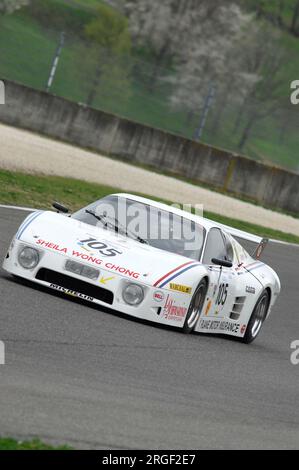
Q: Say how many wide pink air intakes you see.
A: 0